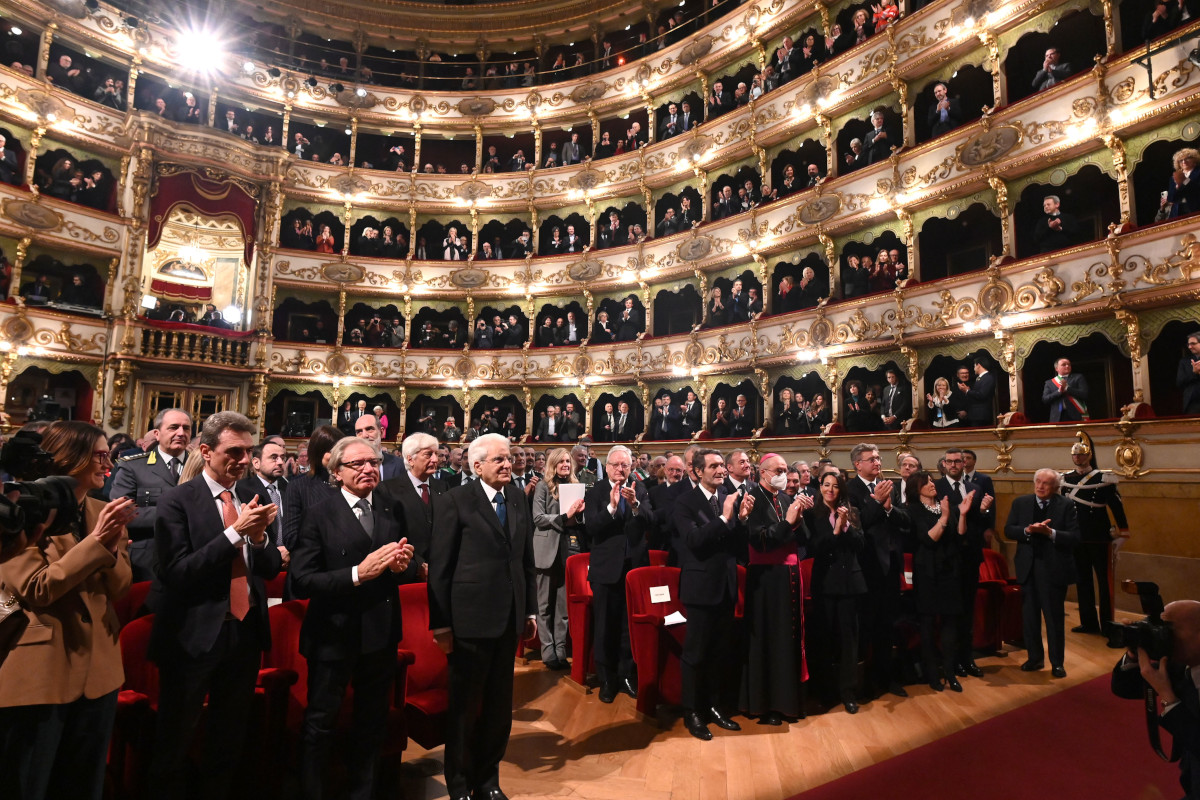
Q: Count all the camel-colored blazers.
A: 1